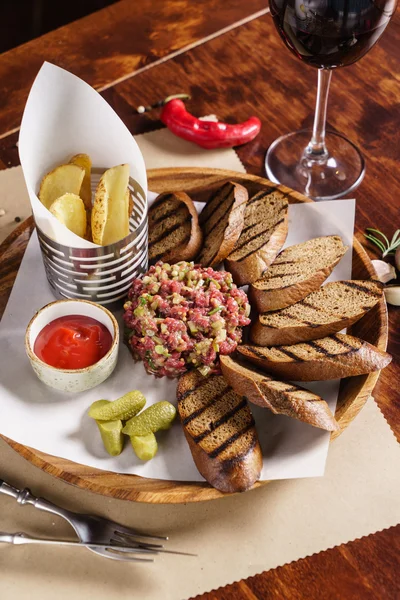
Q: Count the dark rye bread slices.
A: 8